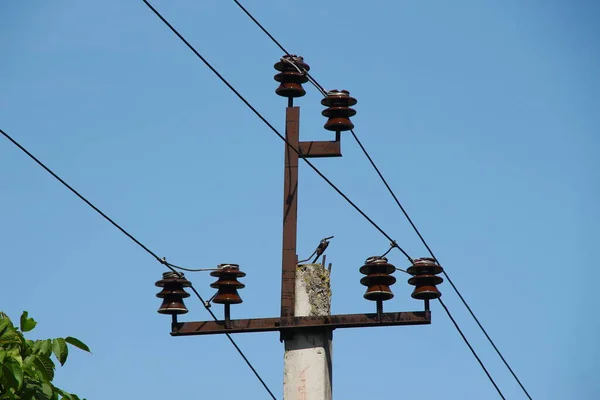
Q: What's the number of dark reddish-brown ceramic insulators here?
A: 6